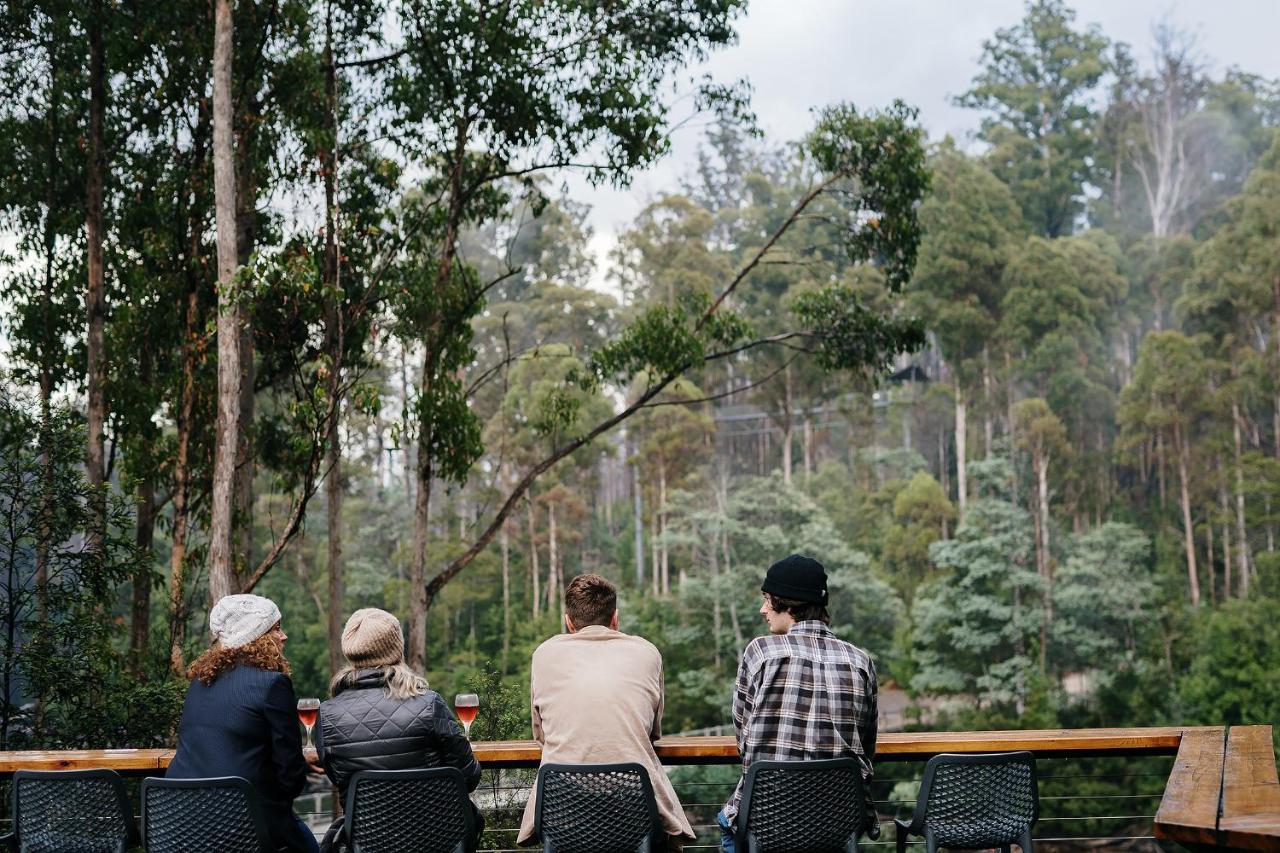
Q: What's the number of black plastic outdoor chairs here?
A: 6